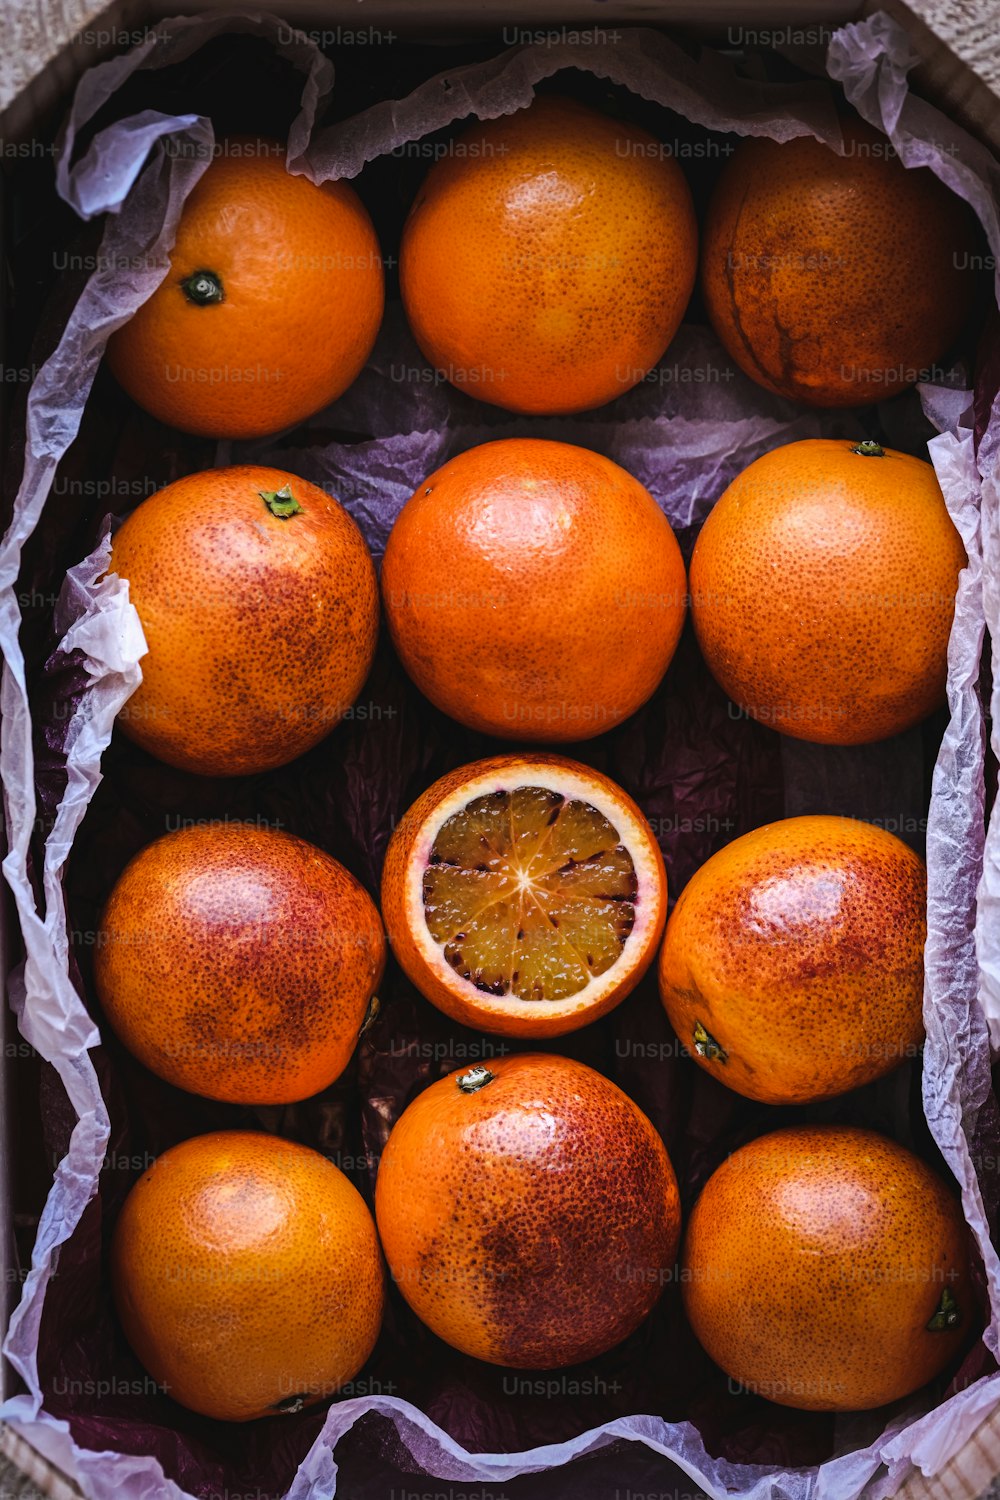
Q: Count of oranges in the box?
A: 12